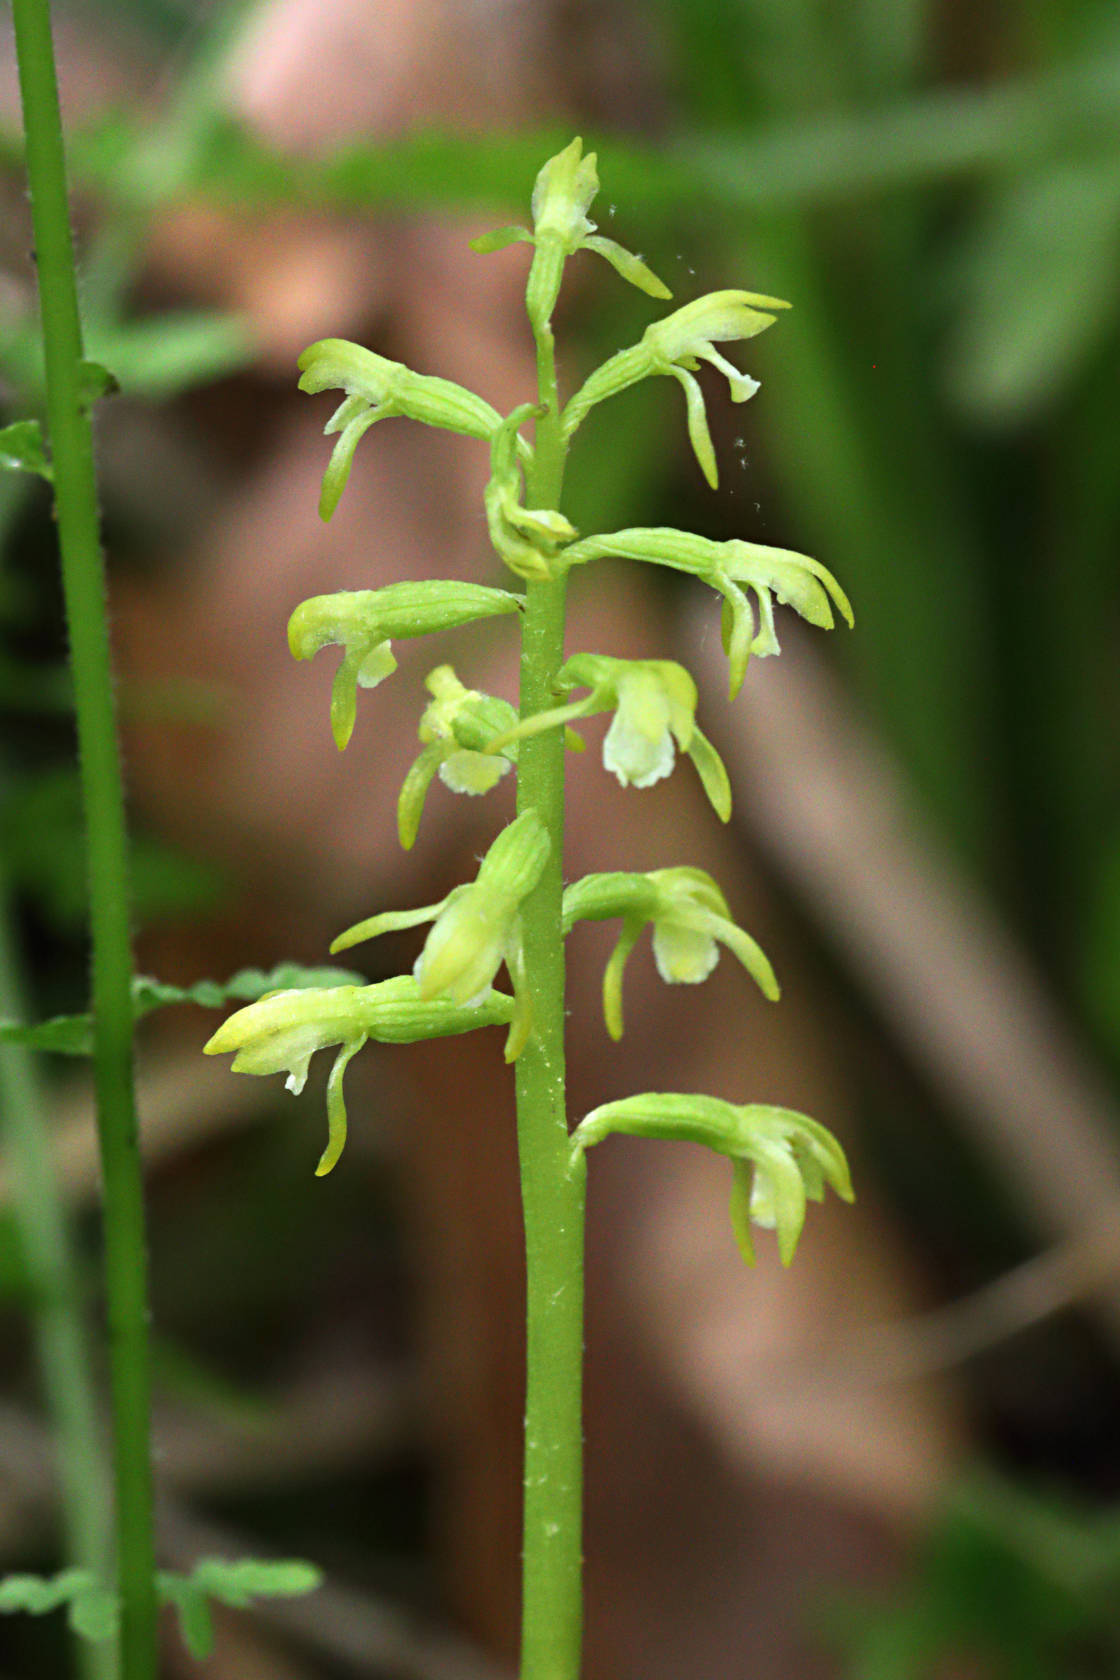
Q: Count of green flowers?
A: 12